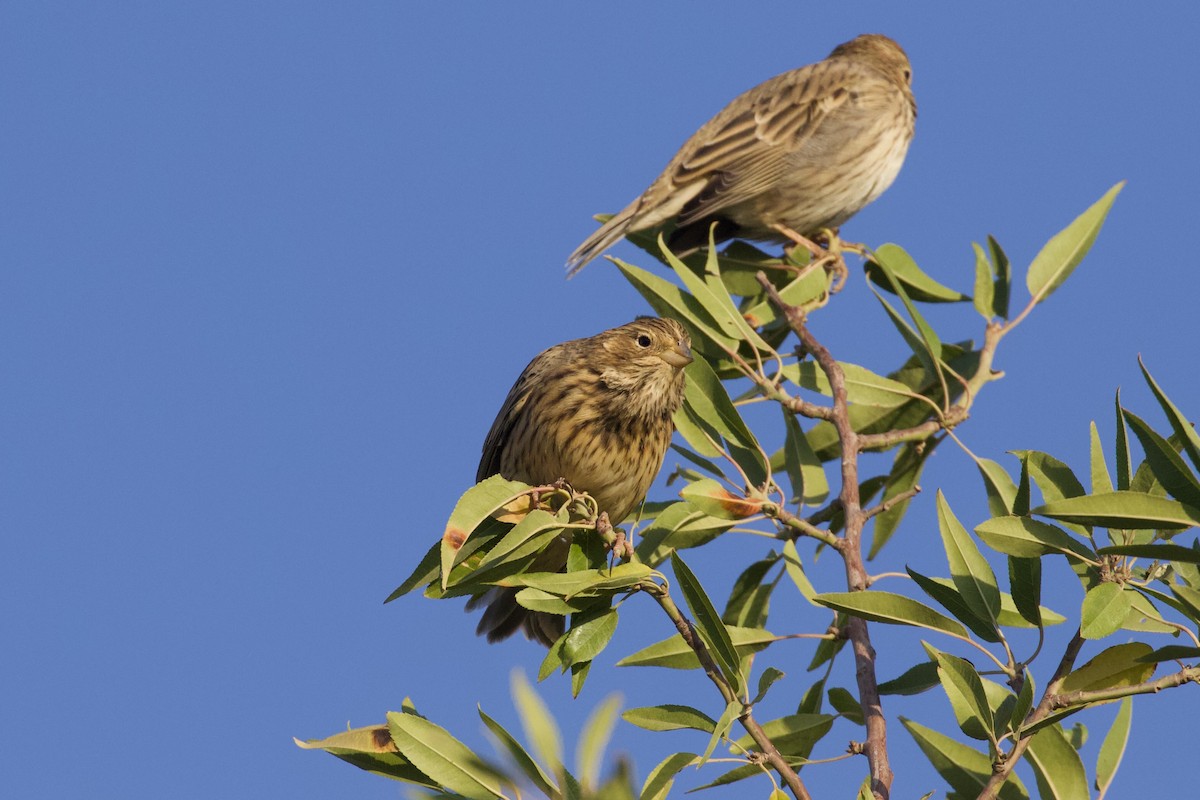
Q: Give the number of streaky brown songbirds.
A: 2